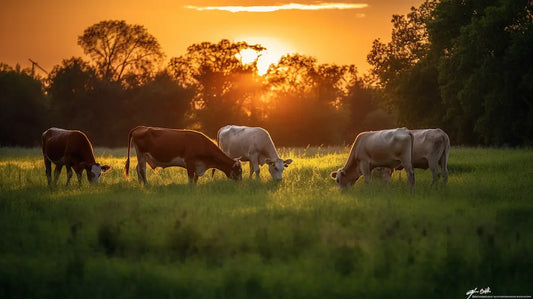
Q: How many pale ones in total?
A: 3